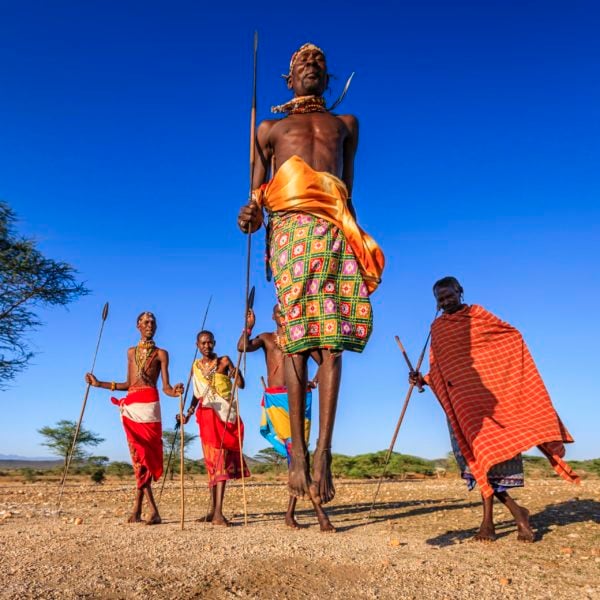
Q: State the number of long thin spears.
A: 5